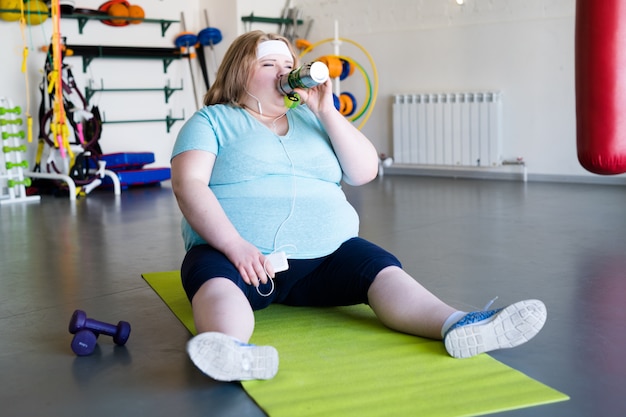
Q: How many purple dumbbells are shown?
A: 2